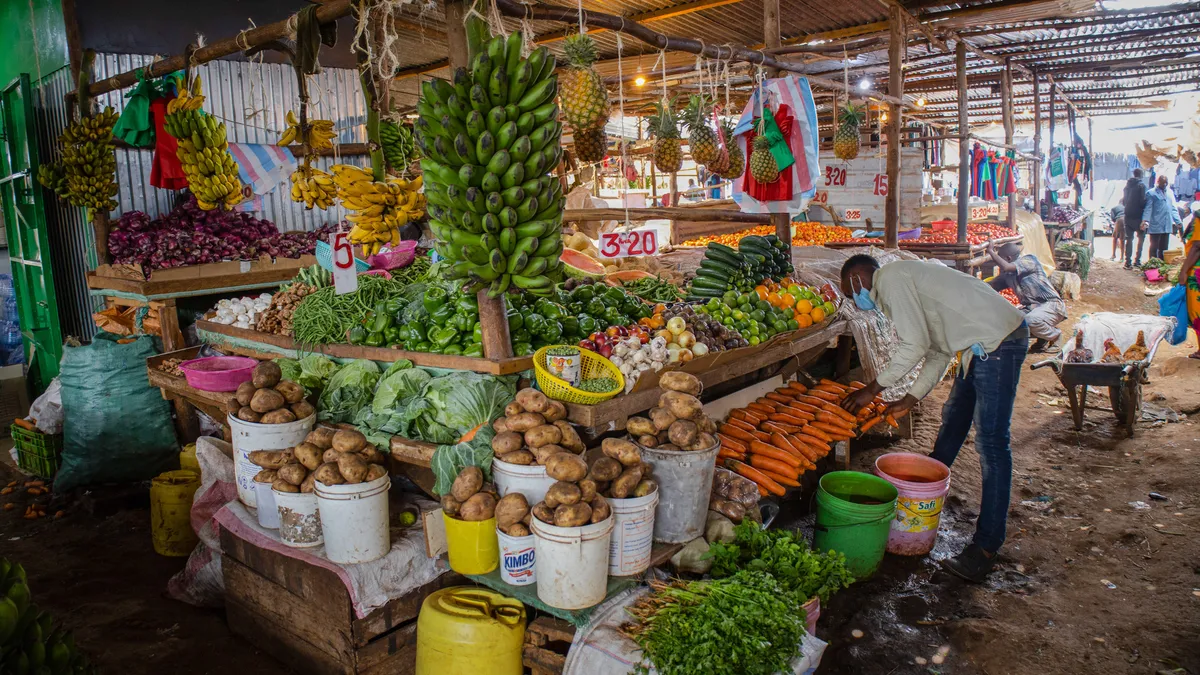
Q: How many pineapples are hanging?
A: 8